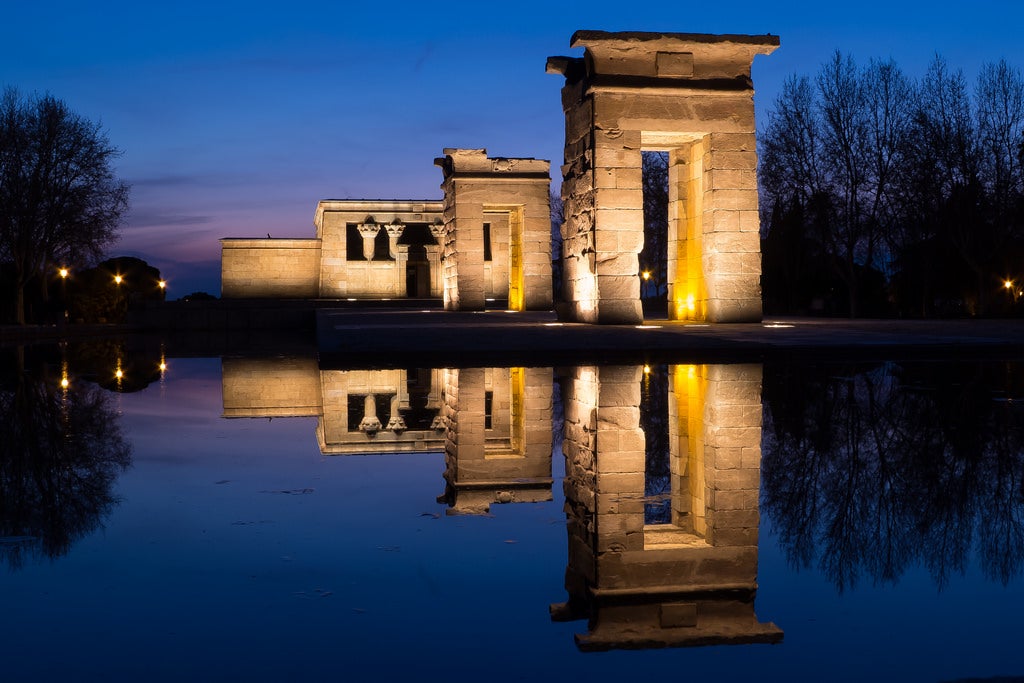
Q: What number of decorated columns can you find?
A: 3